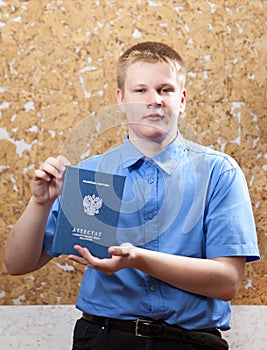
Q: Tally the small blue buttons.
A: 4